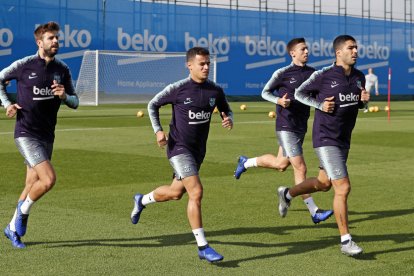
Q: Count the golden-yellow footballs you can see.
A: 7